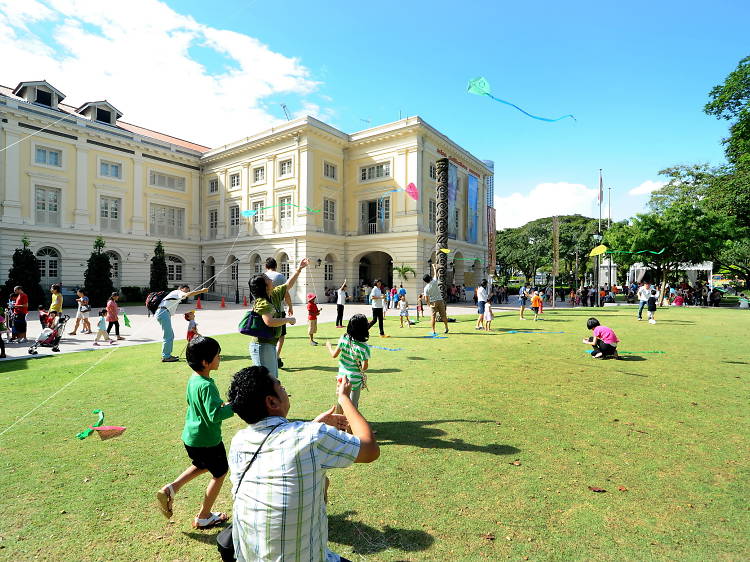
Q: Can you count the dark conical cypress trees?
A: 3